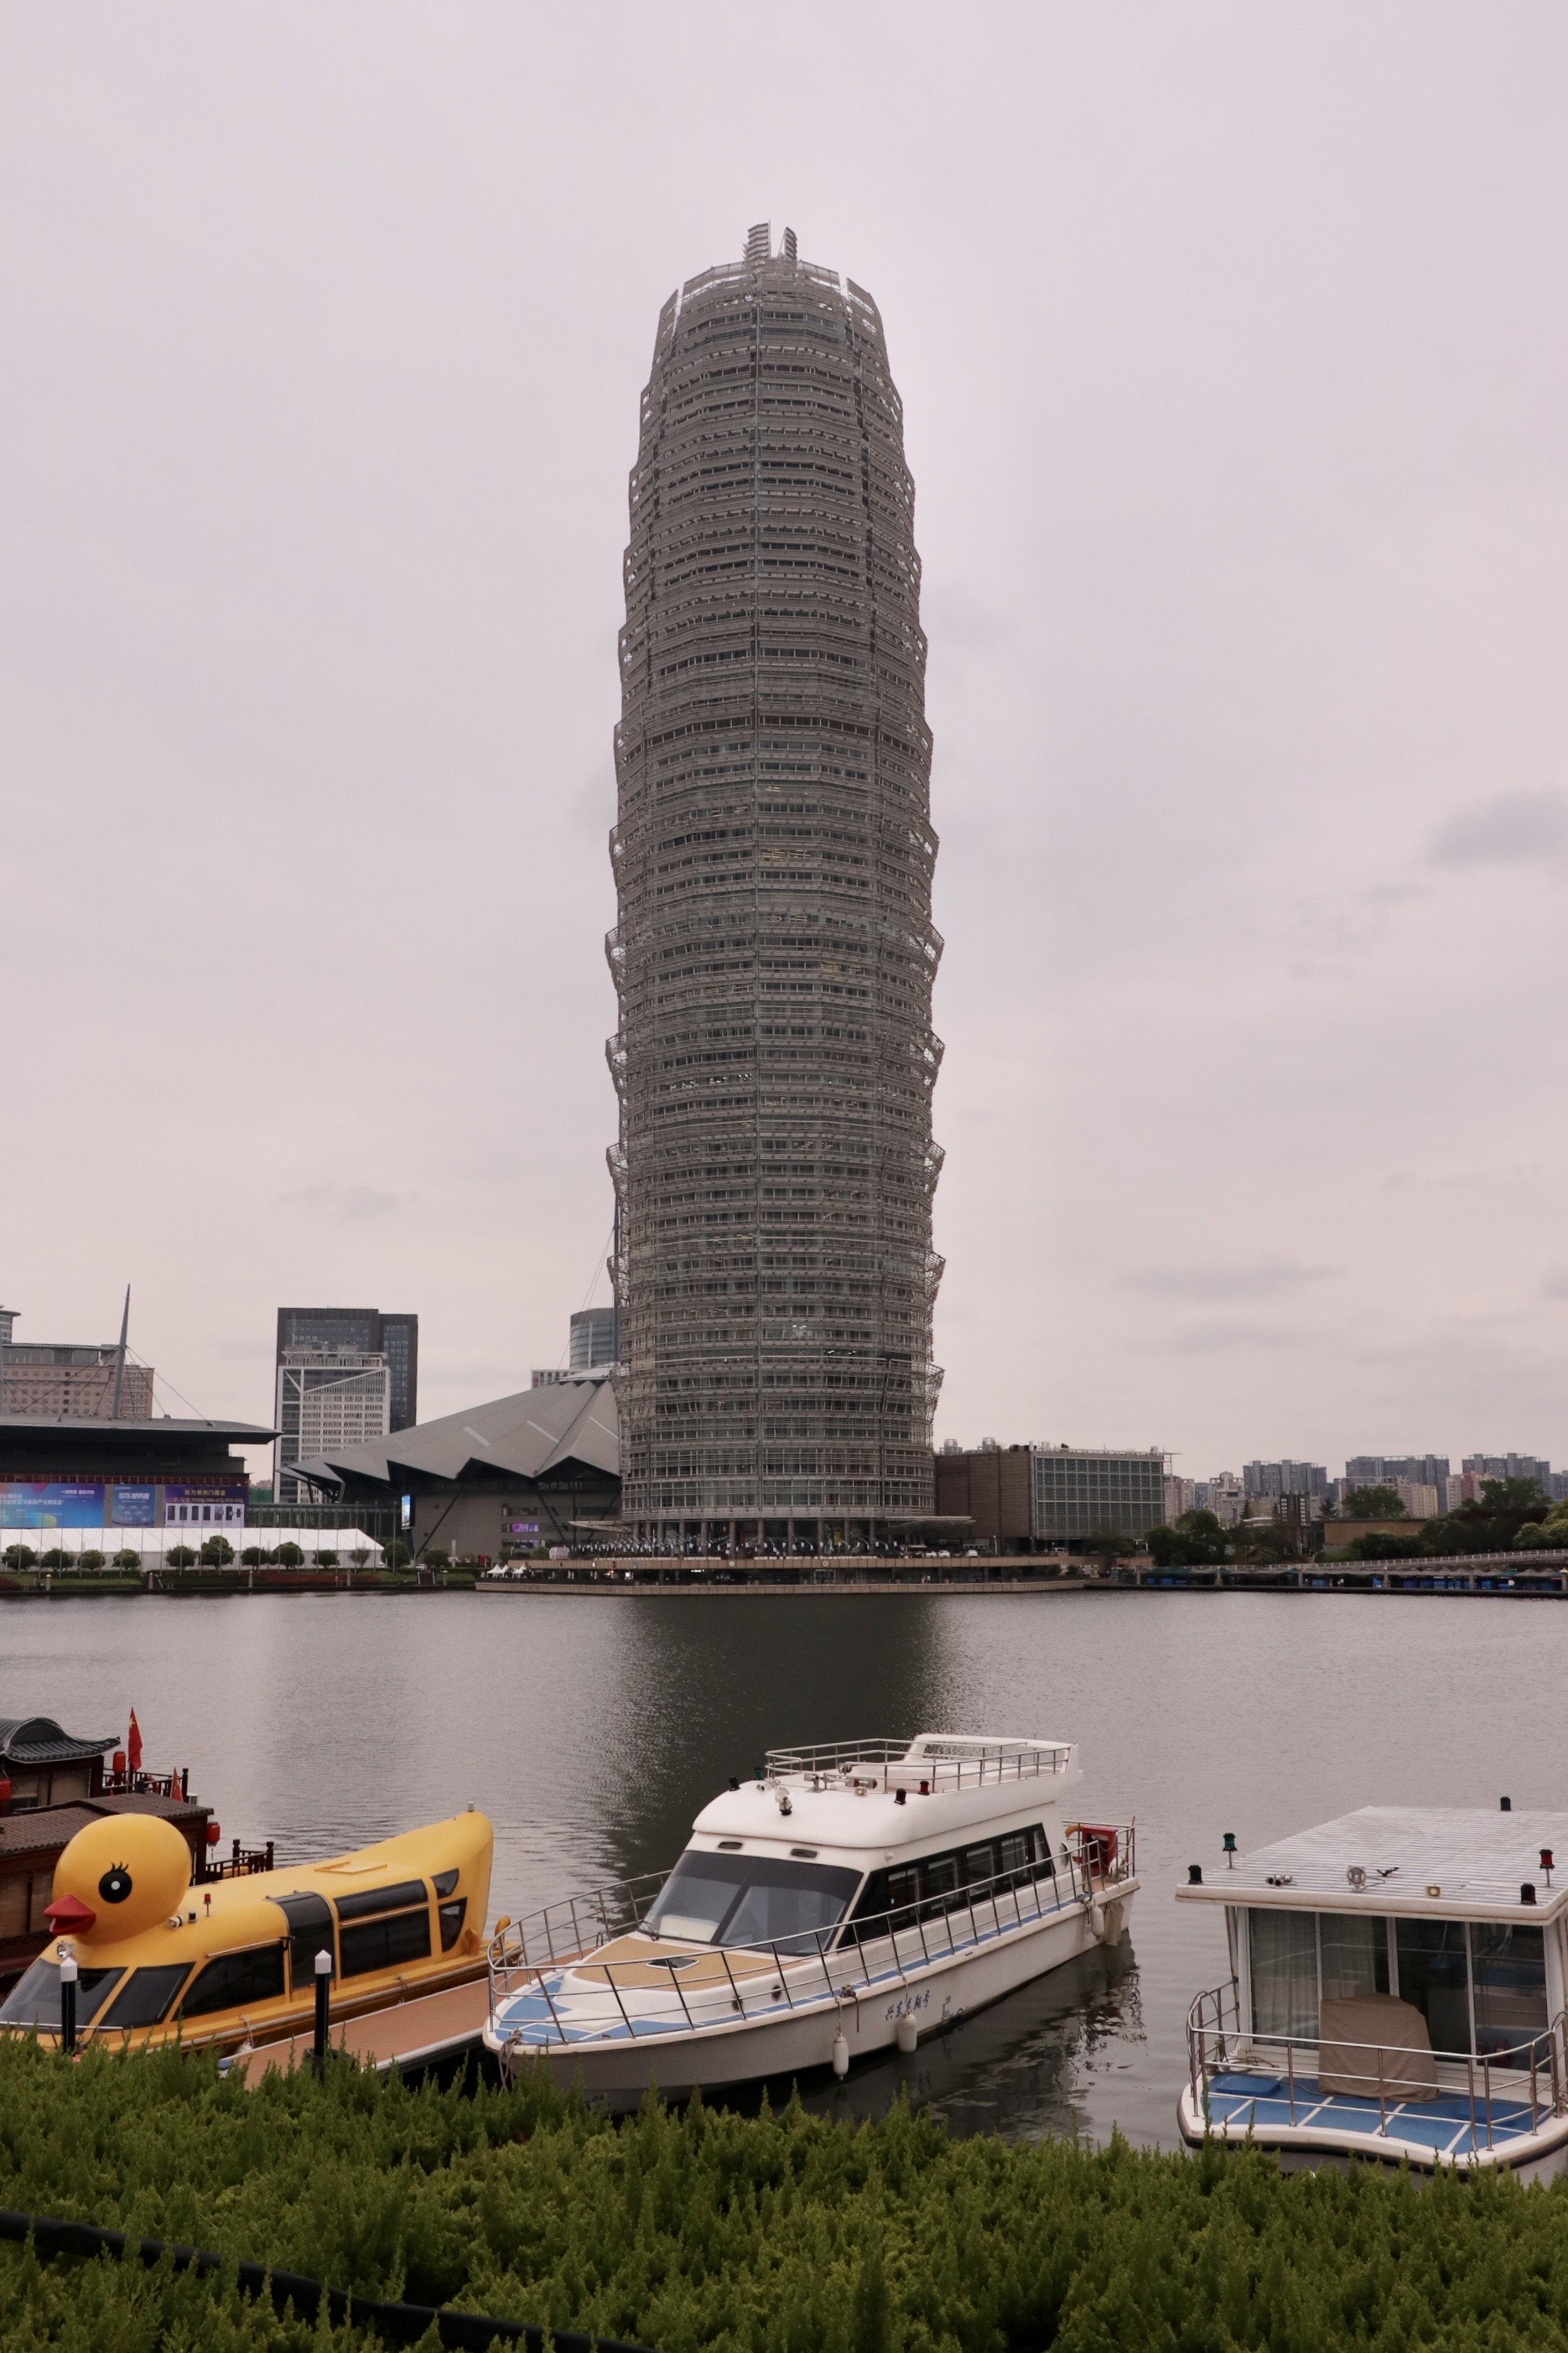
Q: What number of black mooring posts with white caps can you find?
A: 2